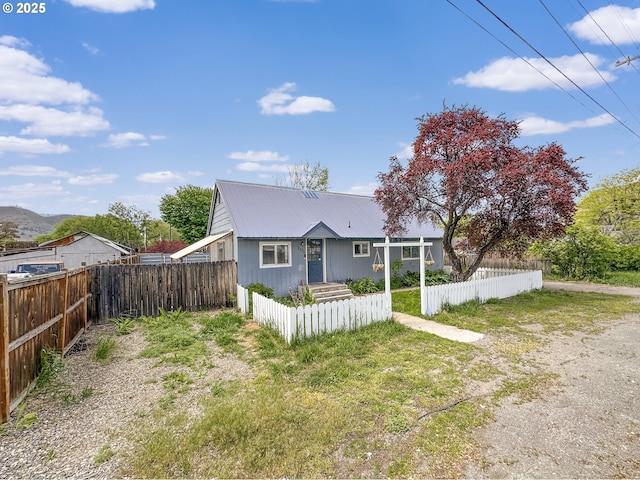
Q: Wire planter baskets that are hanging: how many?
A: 2